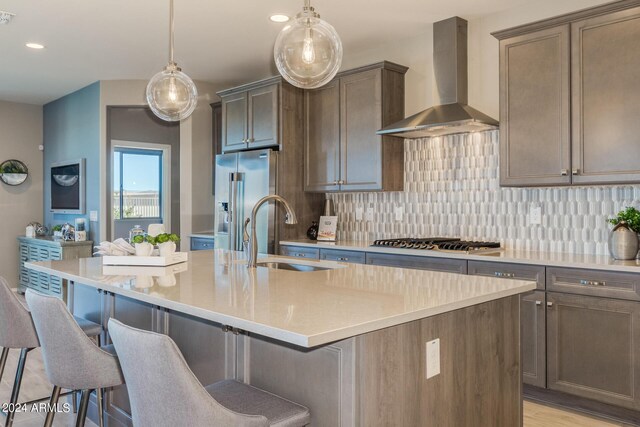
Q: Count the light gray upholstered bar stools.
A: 3